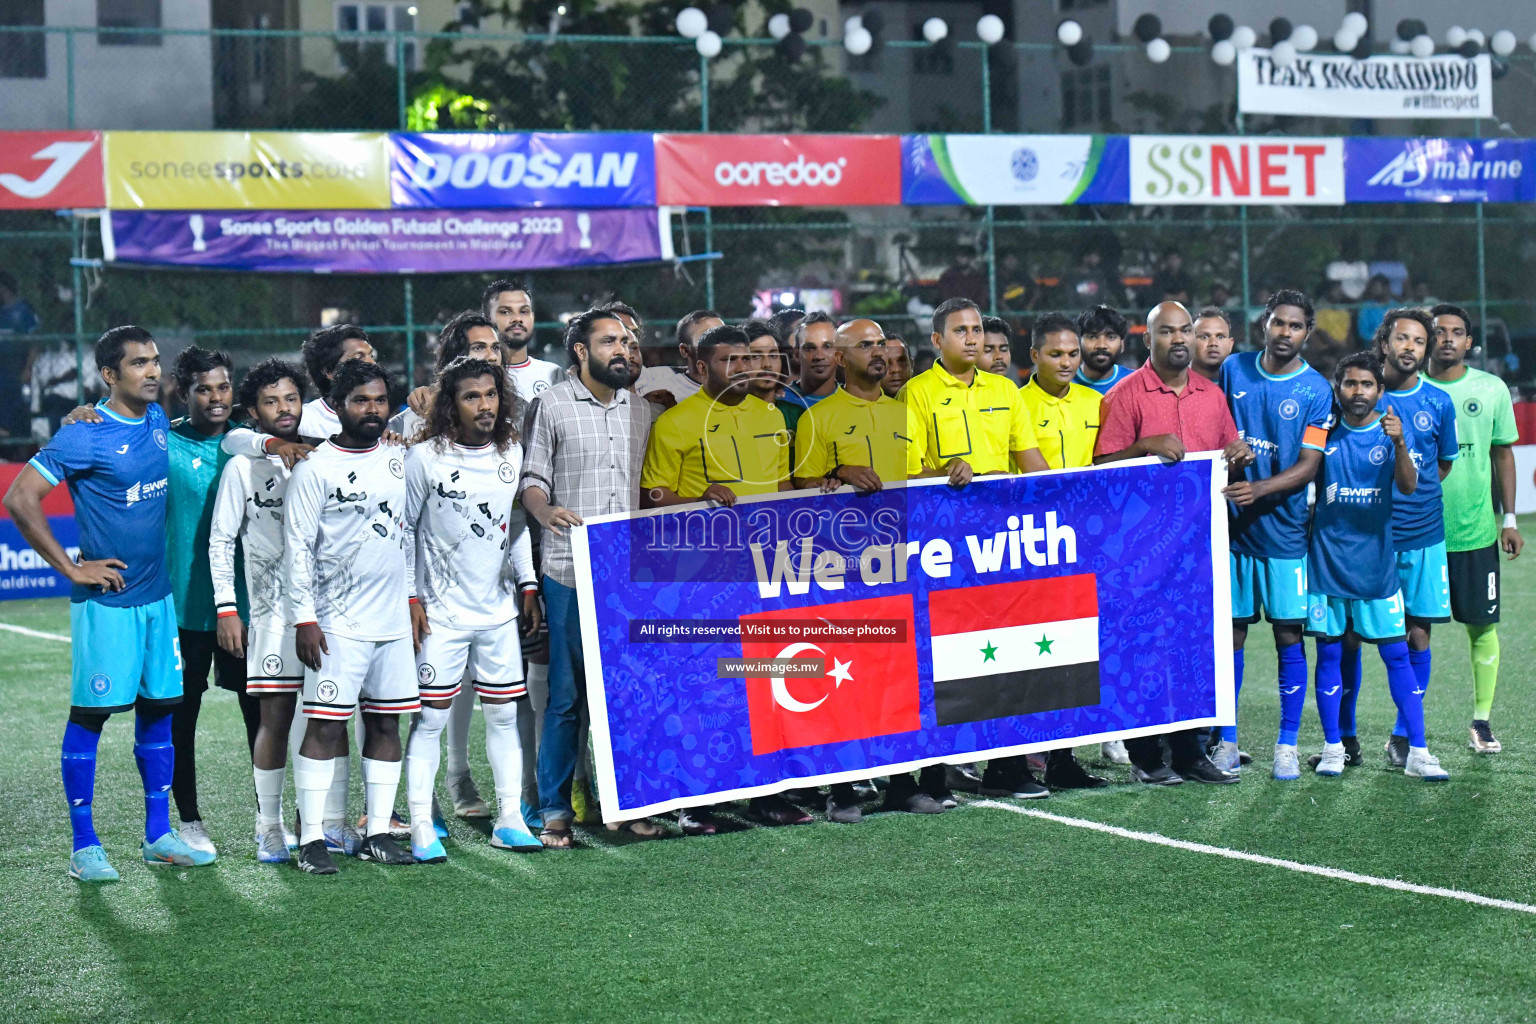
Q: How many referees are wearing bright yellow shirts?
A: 4